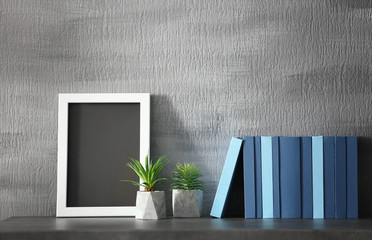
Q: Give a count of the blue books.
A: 11